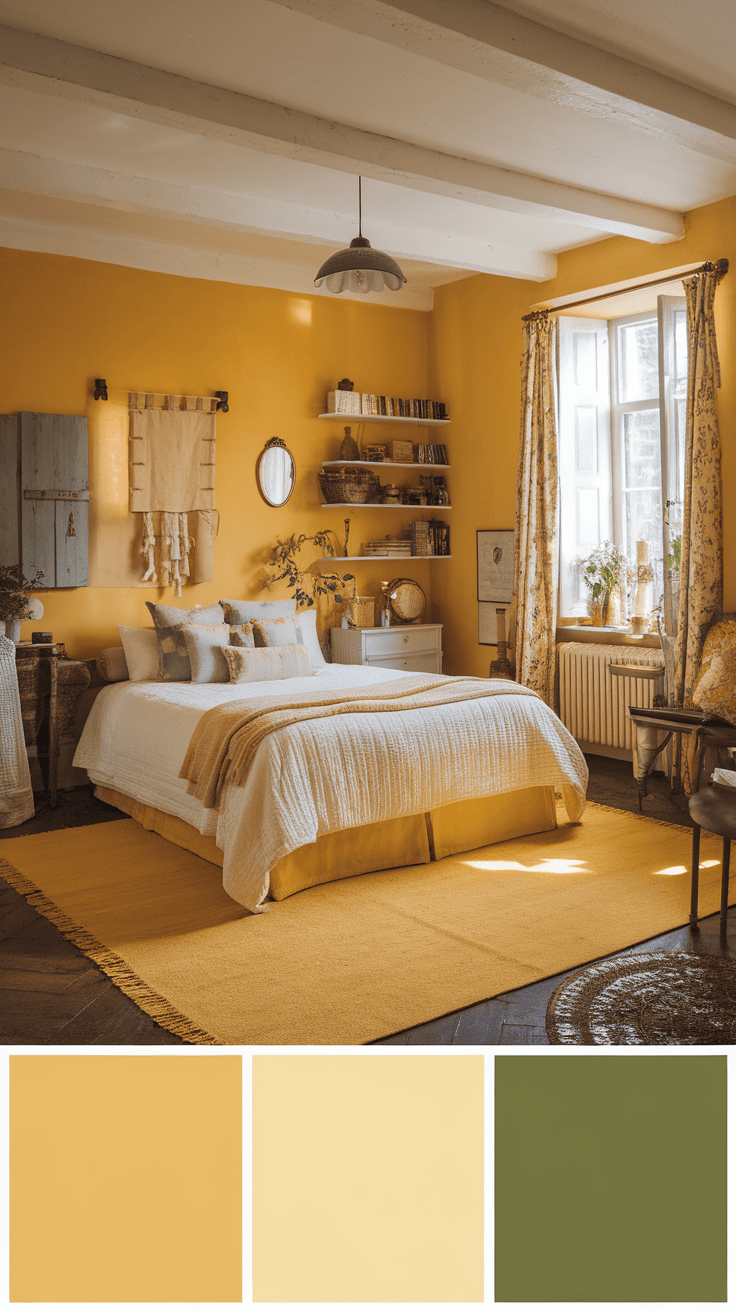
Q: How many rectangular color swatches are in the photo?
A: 3